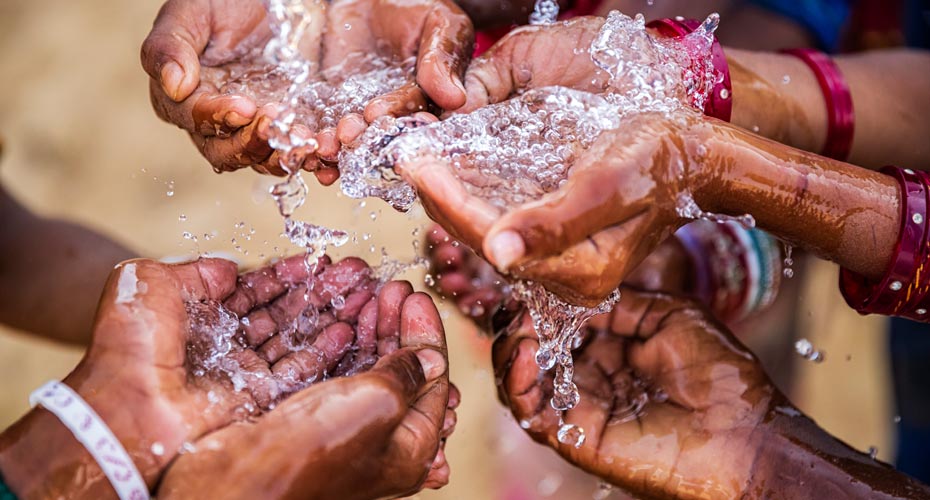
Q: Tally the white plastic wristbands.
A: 1